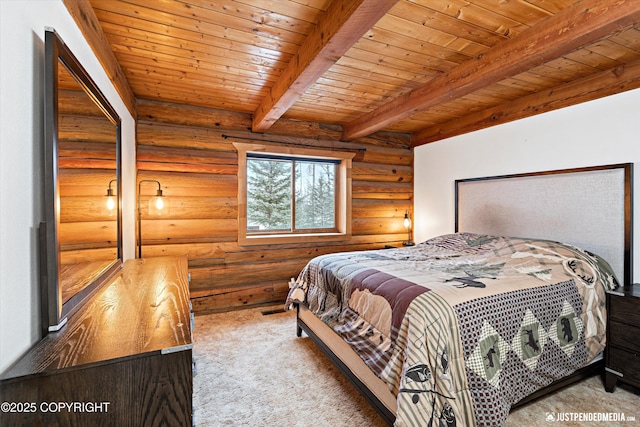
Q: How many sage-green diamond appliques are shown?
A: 3